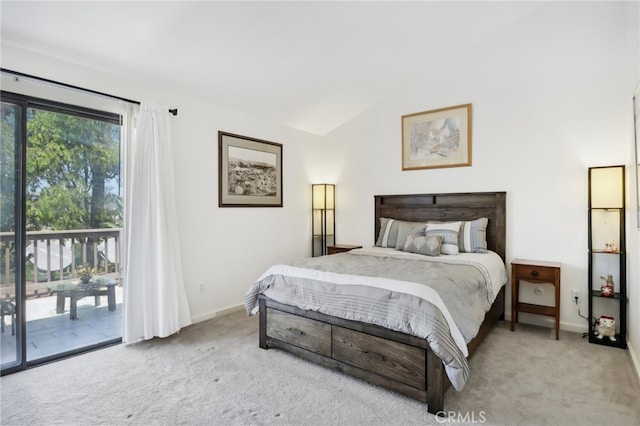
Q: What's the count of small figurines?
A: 3